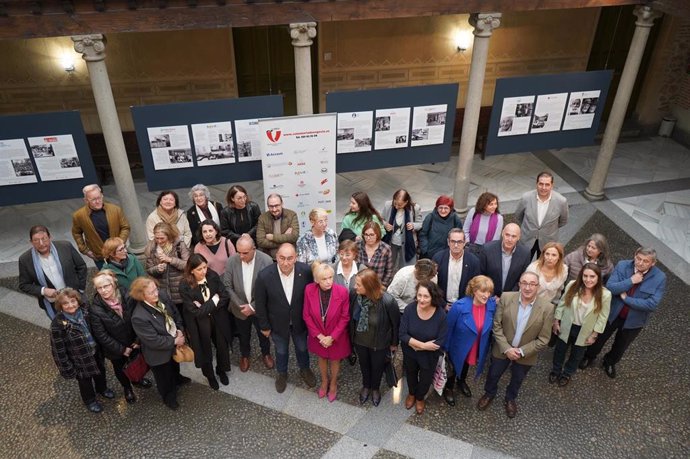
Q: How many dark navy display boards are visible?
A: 4